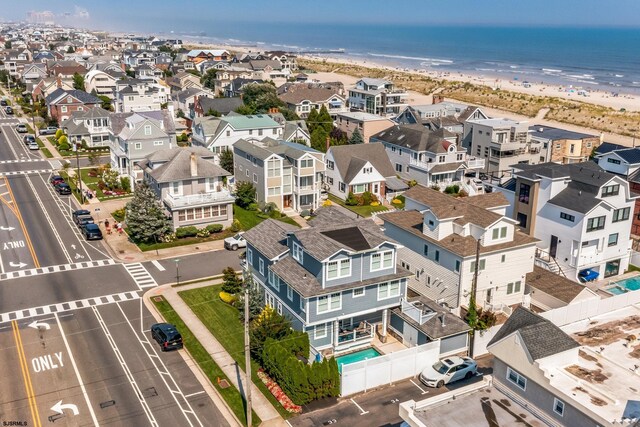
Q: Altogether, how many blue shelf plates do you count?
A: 0